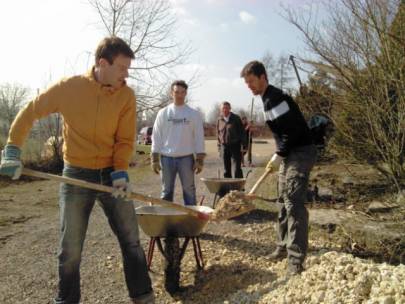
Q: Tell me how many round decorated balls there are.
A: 0